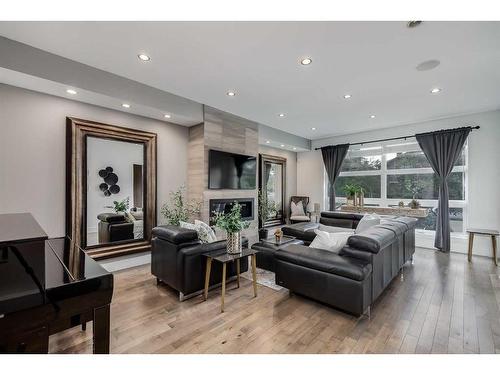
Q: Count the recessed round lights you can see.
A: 14